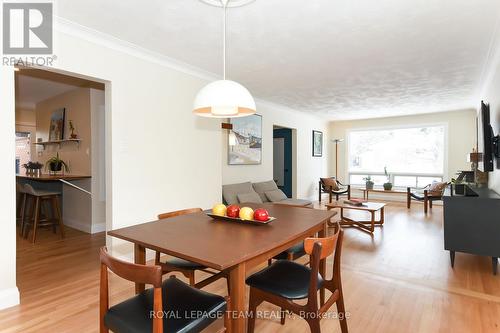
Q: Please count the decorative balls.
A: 4